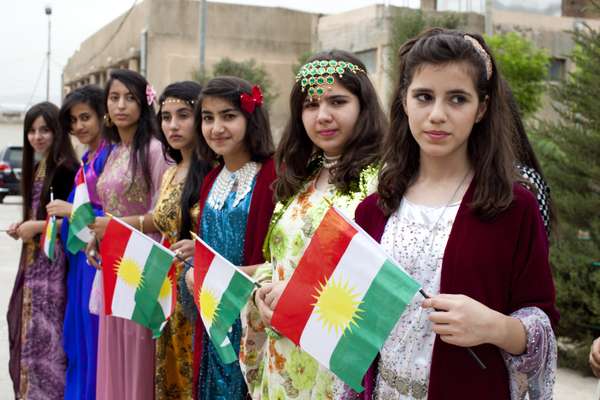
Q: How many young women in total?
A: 7